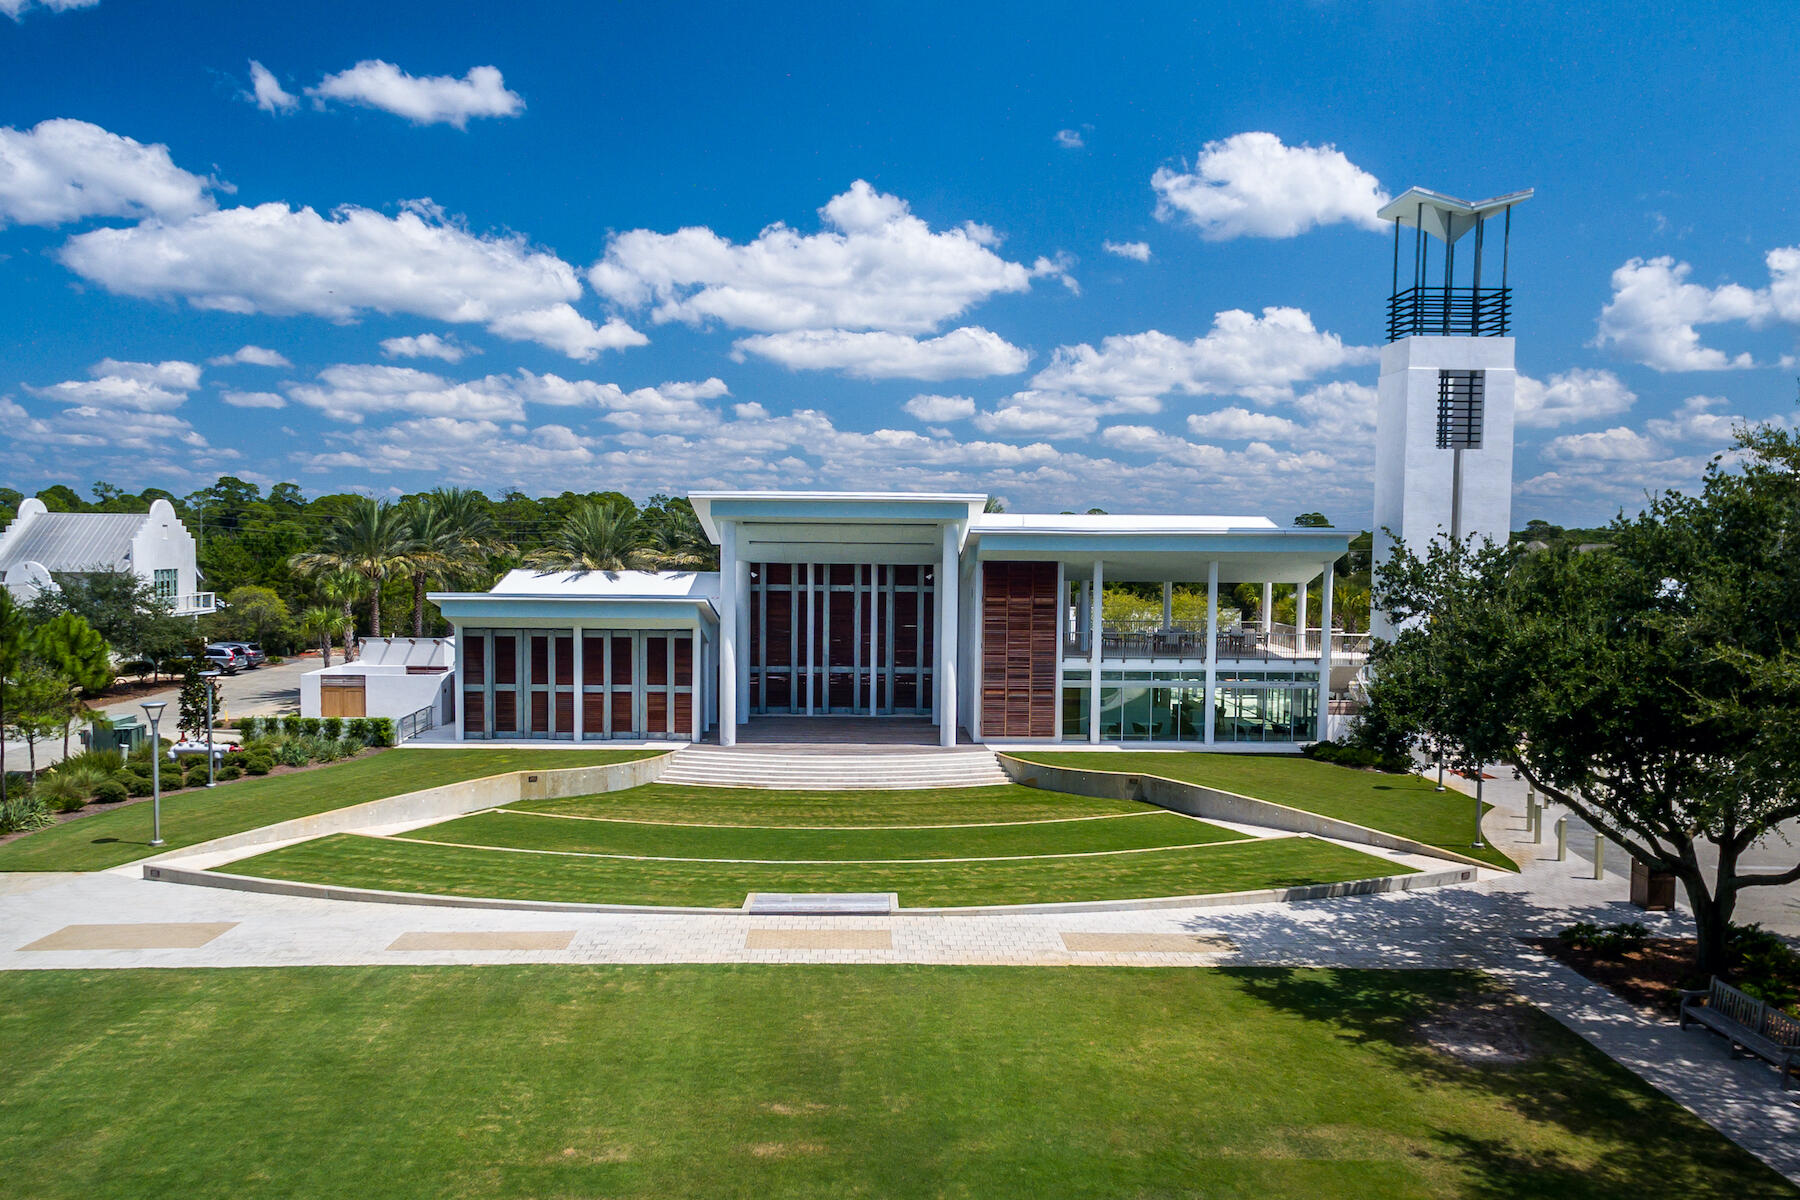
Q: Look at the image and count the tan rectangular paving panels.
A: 4